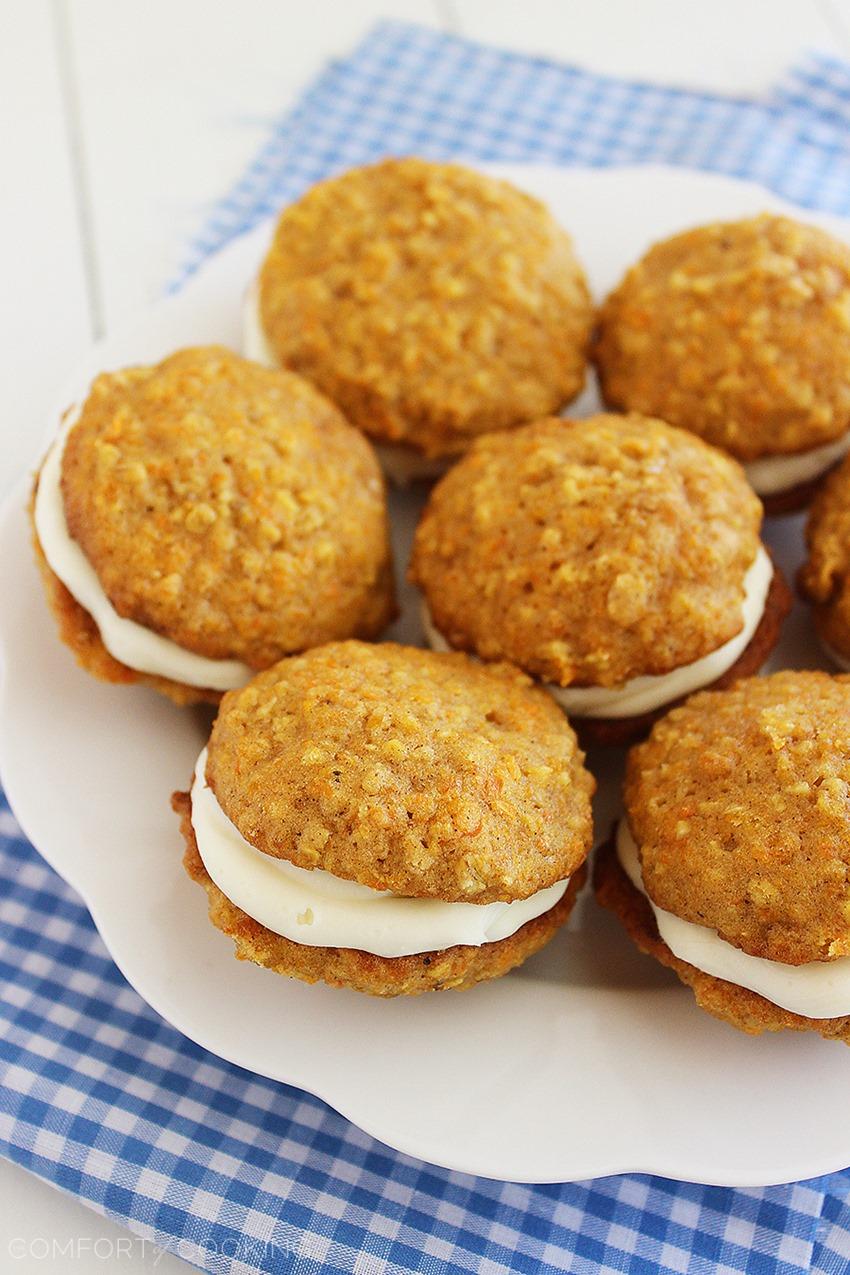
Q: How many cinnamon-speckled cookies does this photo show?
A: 7